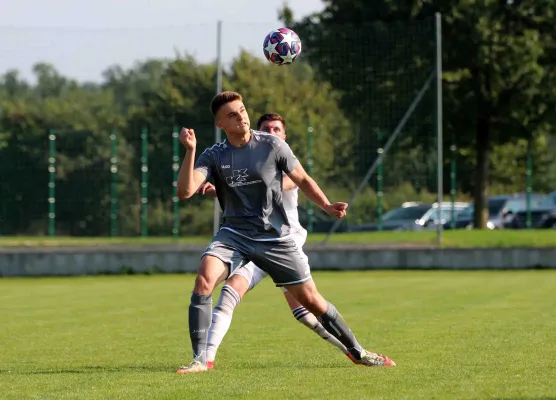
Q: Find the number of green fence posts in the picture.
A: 8